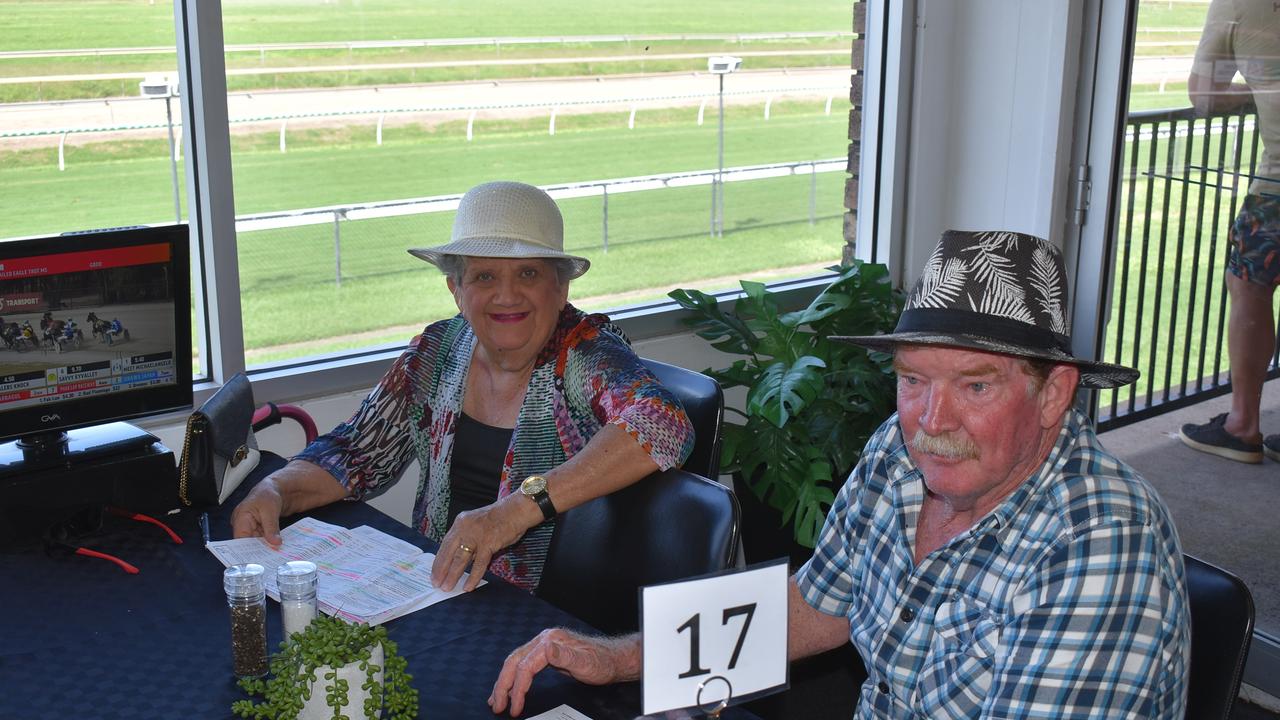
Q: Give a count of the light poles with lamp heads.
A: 2